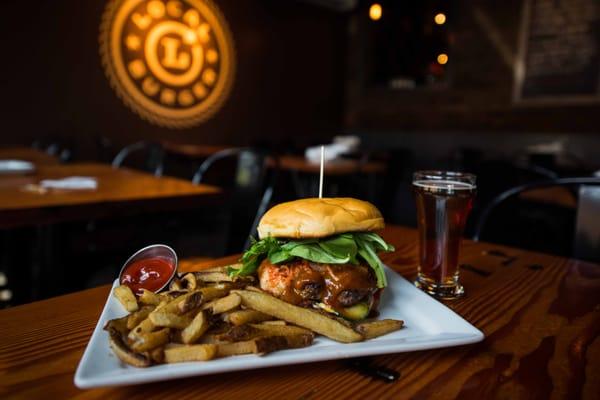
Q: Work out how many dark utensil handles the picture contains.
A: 1